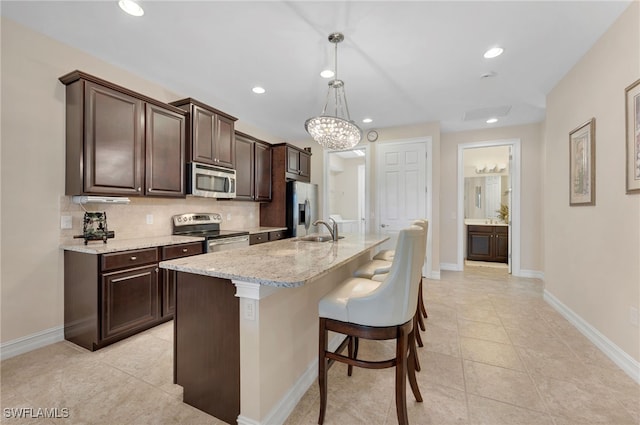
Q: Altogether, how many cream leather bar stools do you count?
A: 3